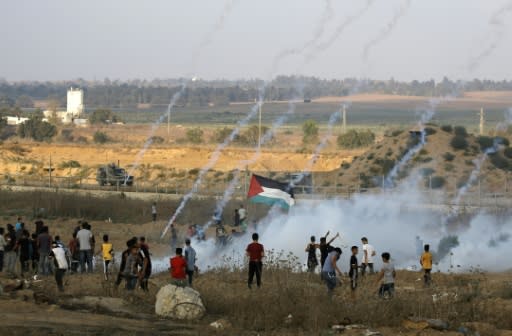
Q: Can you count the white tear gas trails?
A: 6